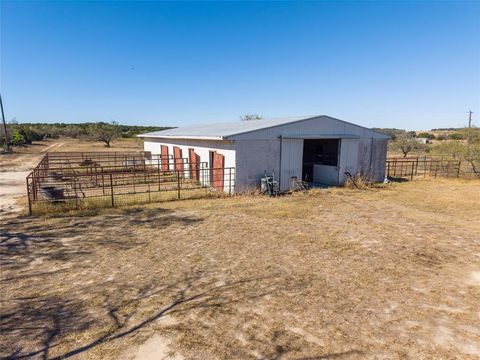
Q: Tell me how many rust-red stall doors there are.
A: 4